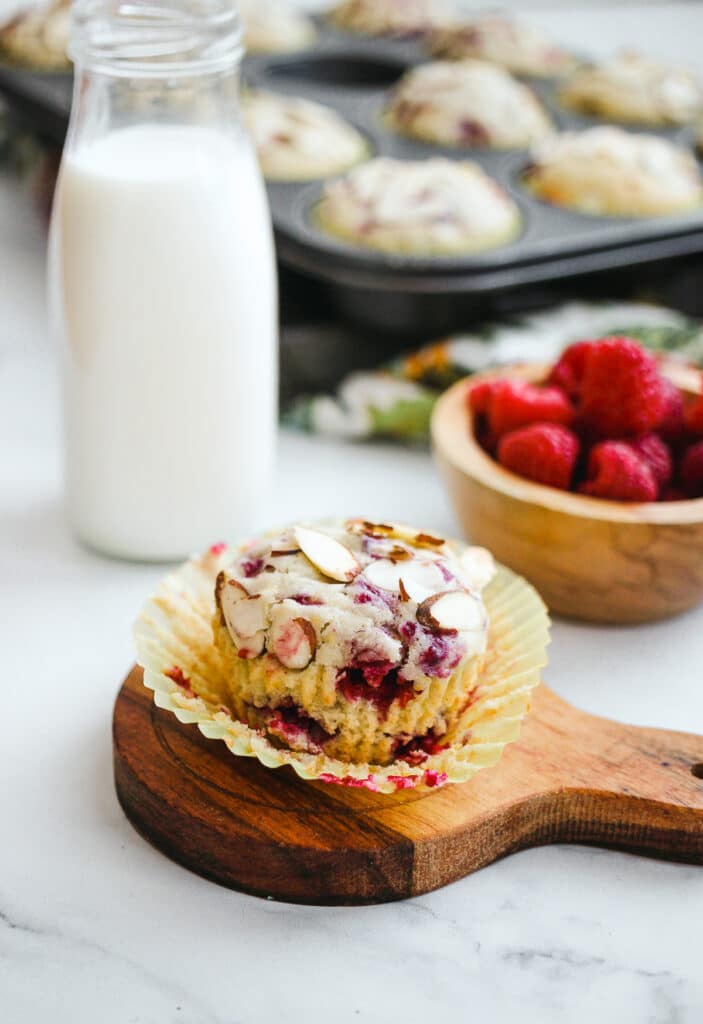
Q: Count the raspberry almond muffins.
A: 10